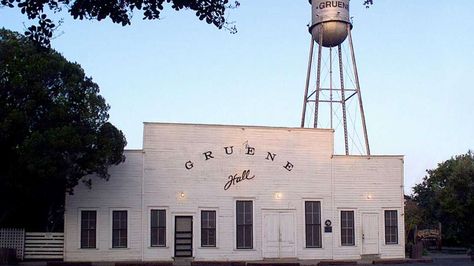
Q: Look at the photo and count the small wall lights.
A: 3